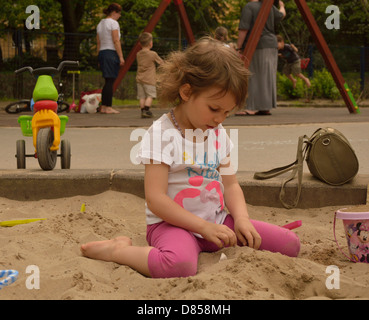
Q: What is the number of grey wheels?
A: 3